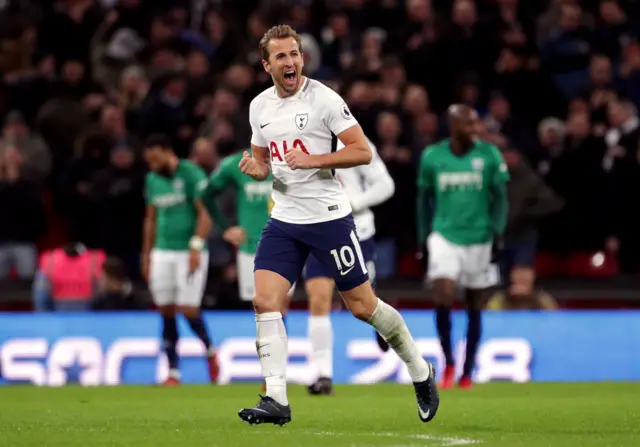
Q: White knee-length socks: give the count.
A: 3